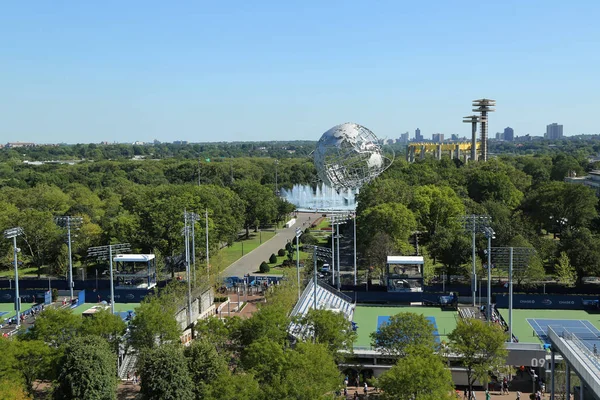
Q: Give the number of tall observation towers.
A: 2